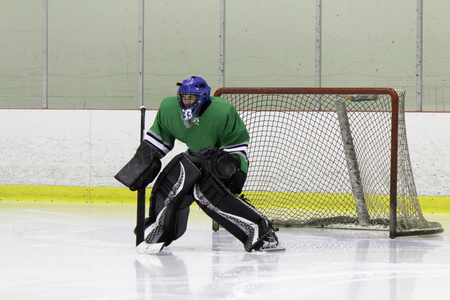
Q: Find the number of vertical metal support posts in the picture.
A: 5